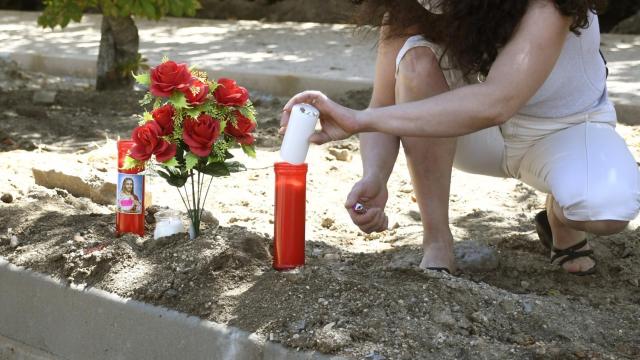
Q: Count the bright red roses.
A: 7